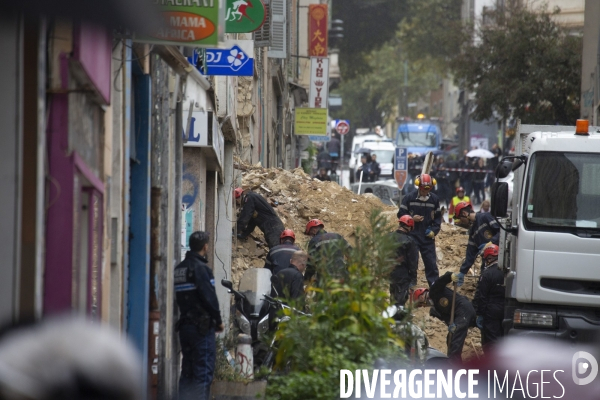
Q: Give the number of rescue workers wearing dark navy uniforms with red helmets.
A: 8